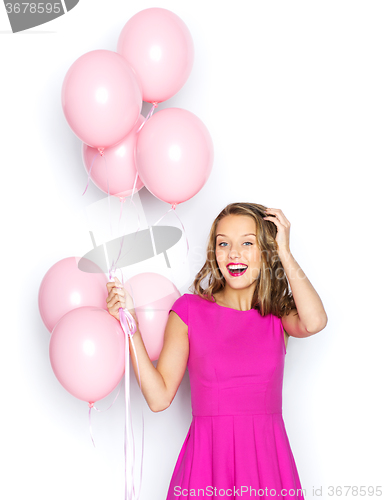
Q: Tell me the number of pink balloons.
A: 7